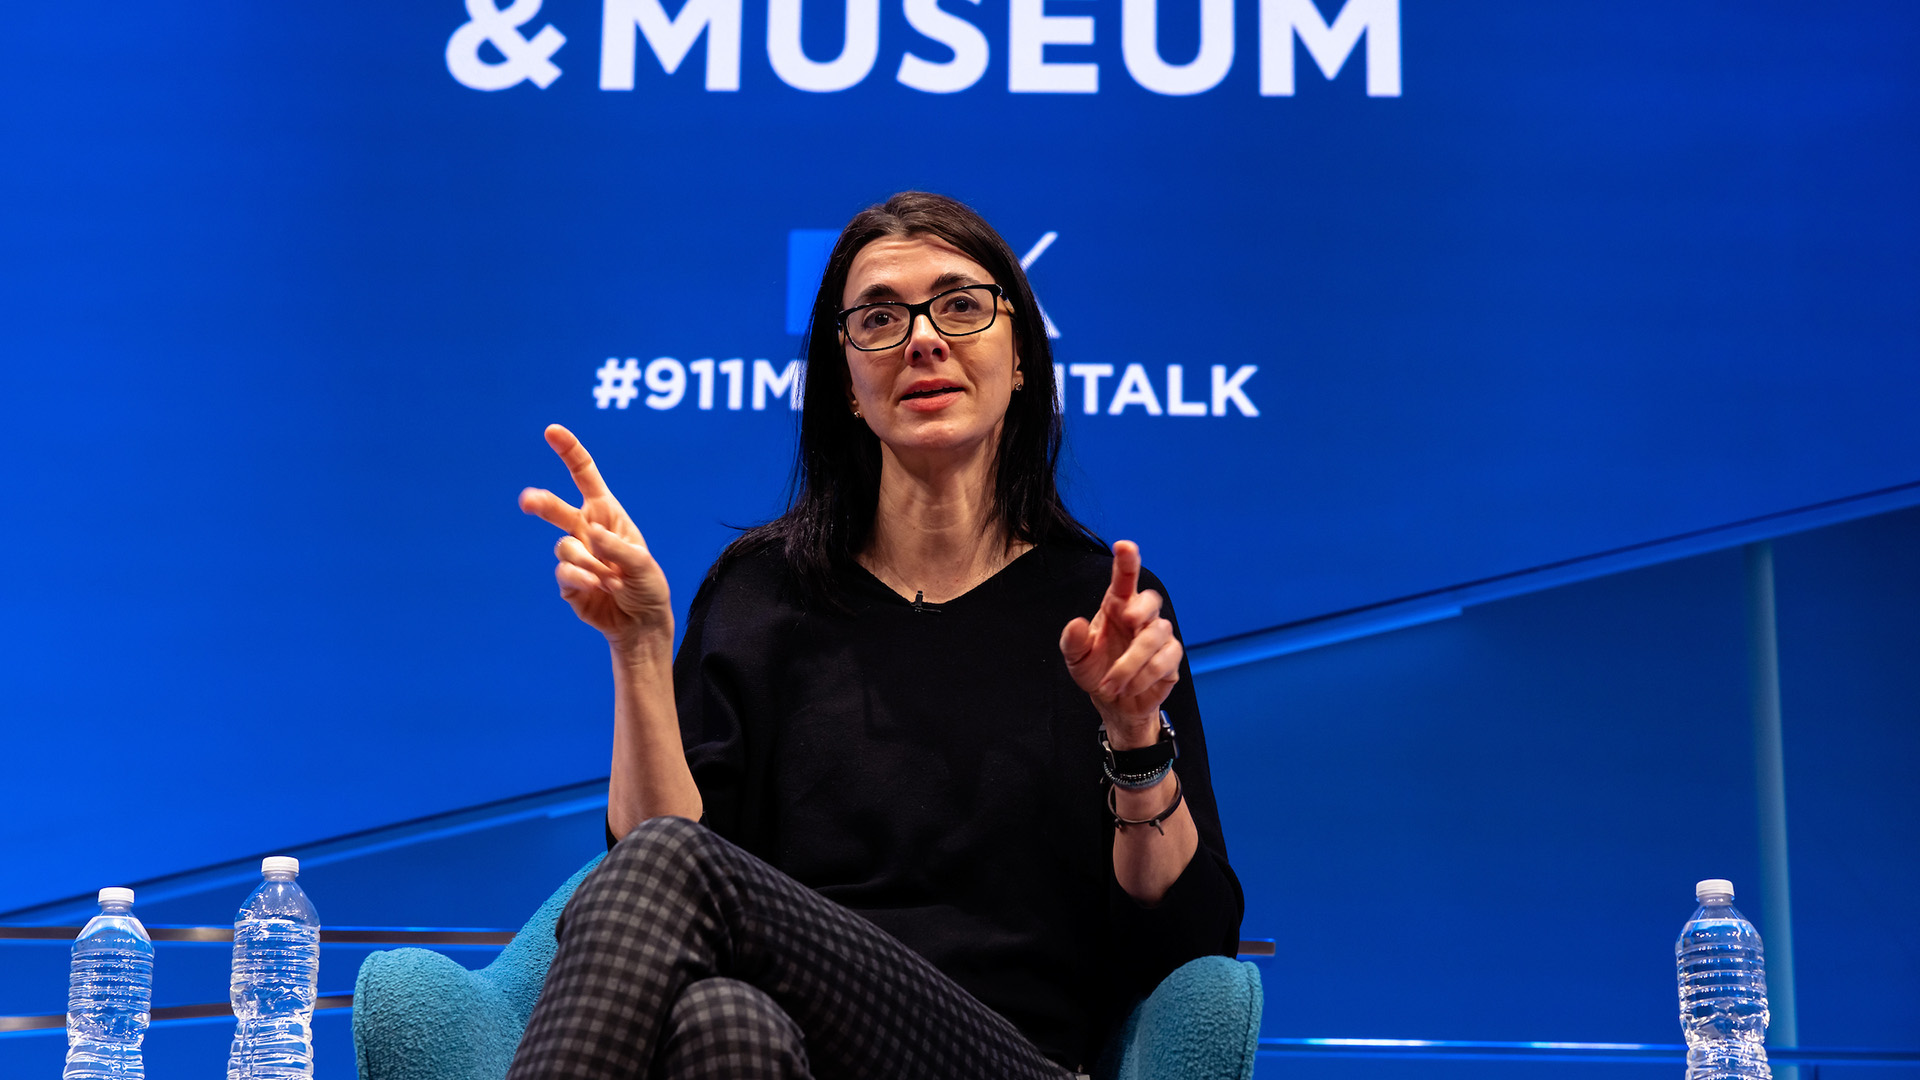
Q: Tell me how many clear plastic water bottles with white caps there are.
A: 3